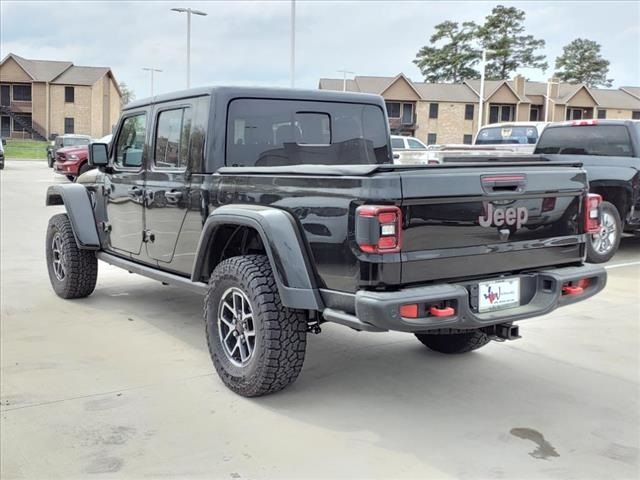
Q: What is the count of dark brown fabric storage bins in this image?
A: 0